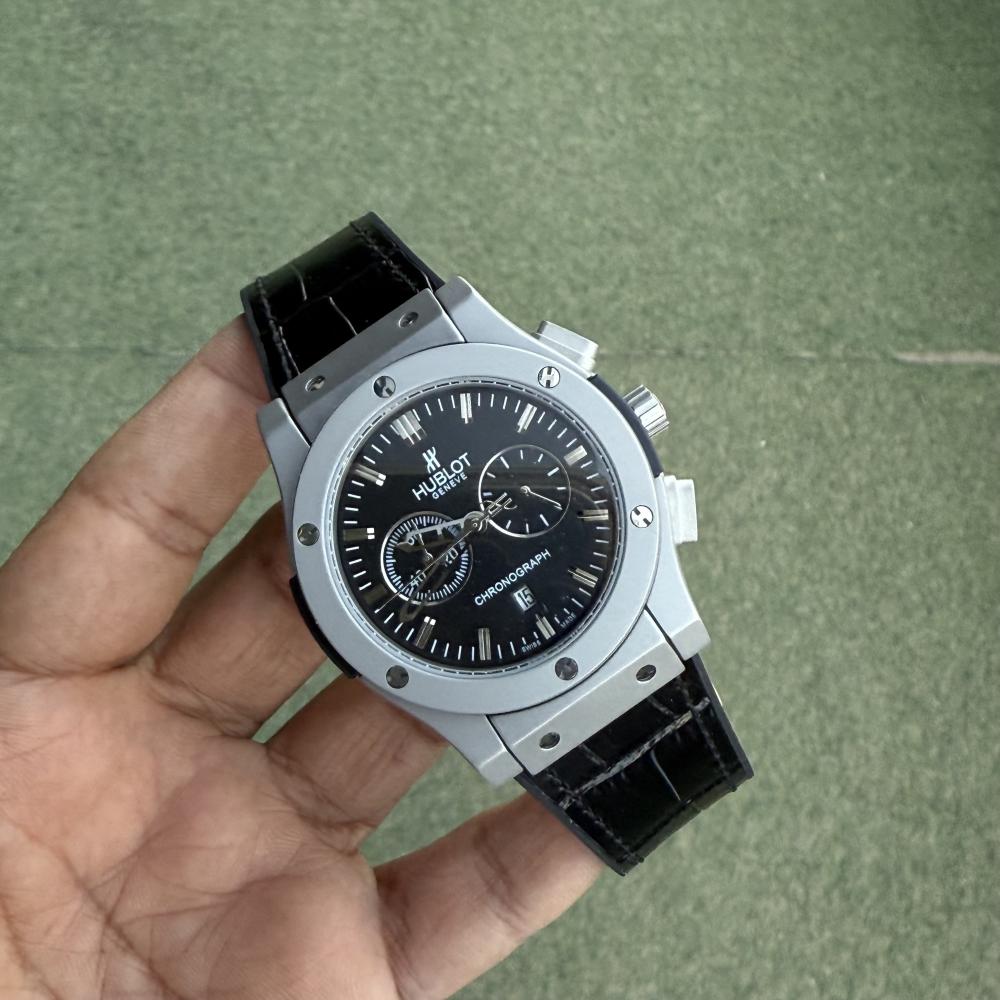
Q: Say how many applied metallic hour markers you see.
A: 12